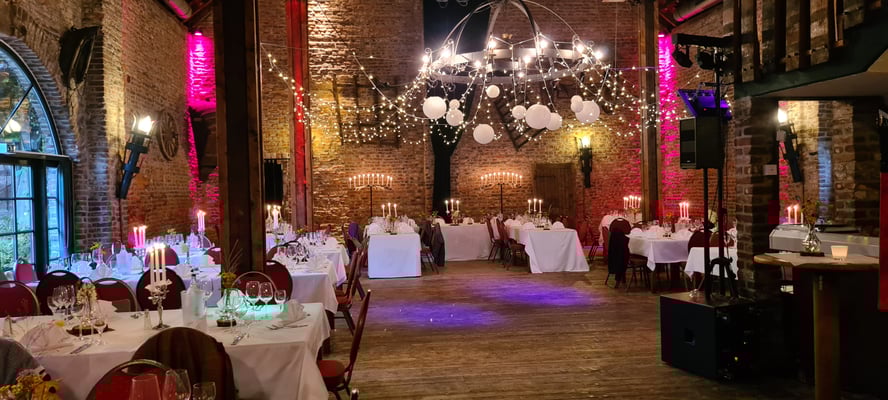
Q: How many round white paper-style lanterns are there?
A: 11